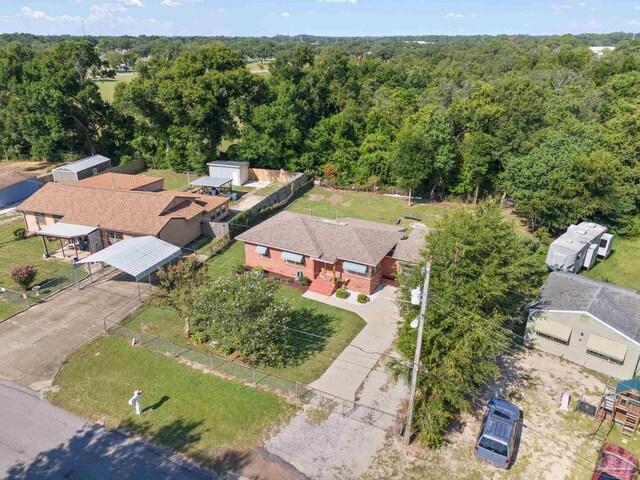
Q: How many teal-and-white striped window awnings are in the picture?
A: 3